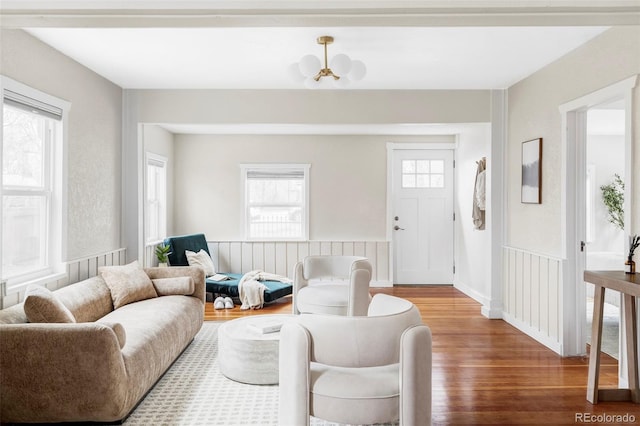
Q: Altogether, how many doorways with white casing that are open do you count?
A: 1